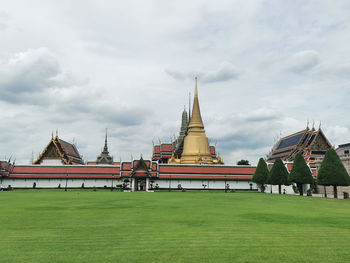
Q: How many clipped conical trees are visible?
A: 4